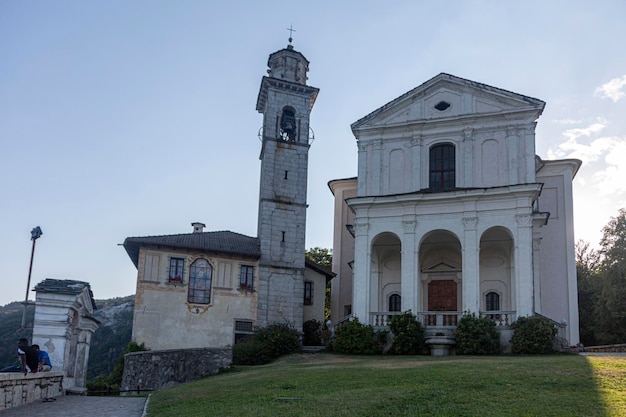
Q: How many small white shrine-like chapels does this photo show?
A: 1